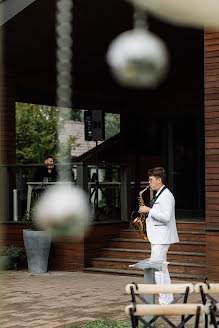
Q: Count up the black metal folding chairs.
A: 4